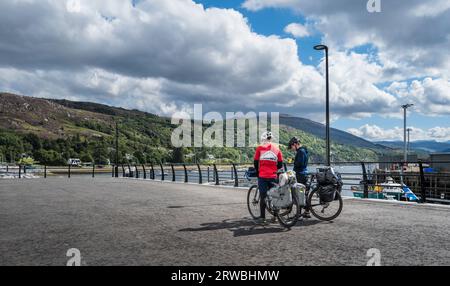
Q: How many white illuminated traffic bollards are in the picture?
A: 0